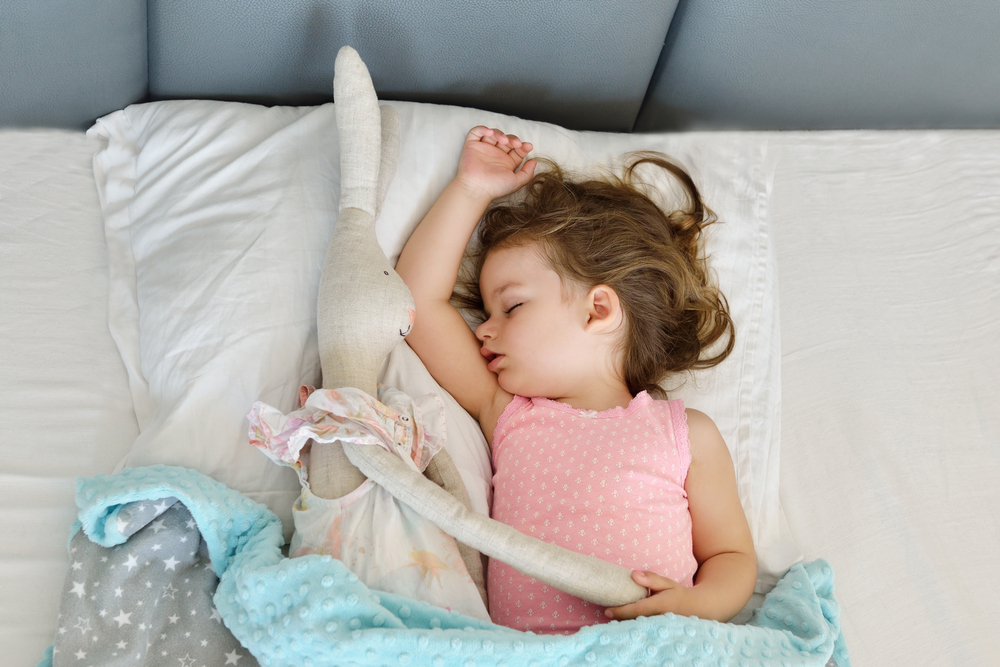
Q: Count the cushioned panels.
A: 3